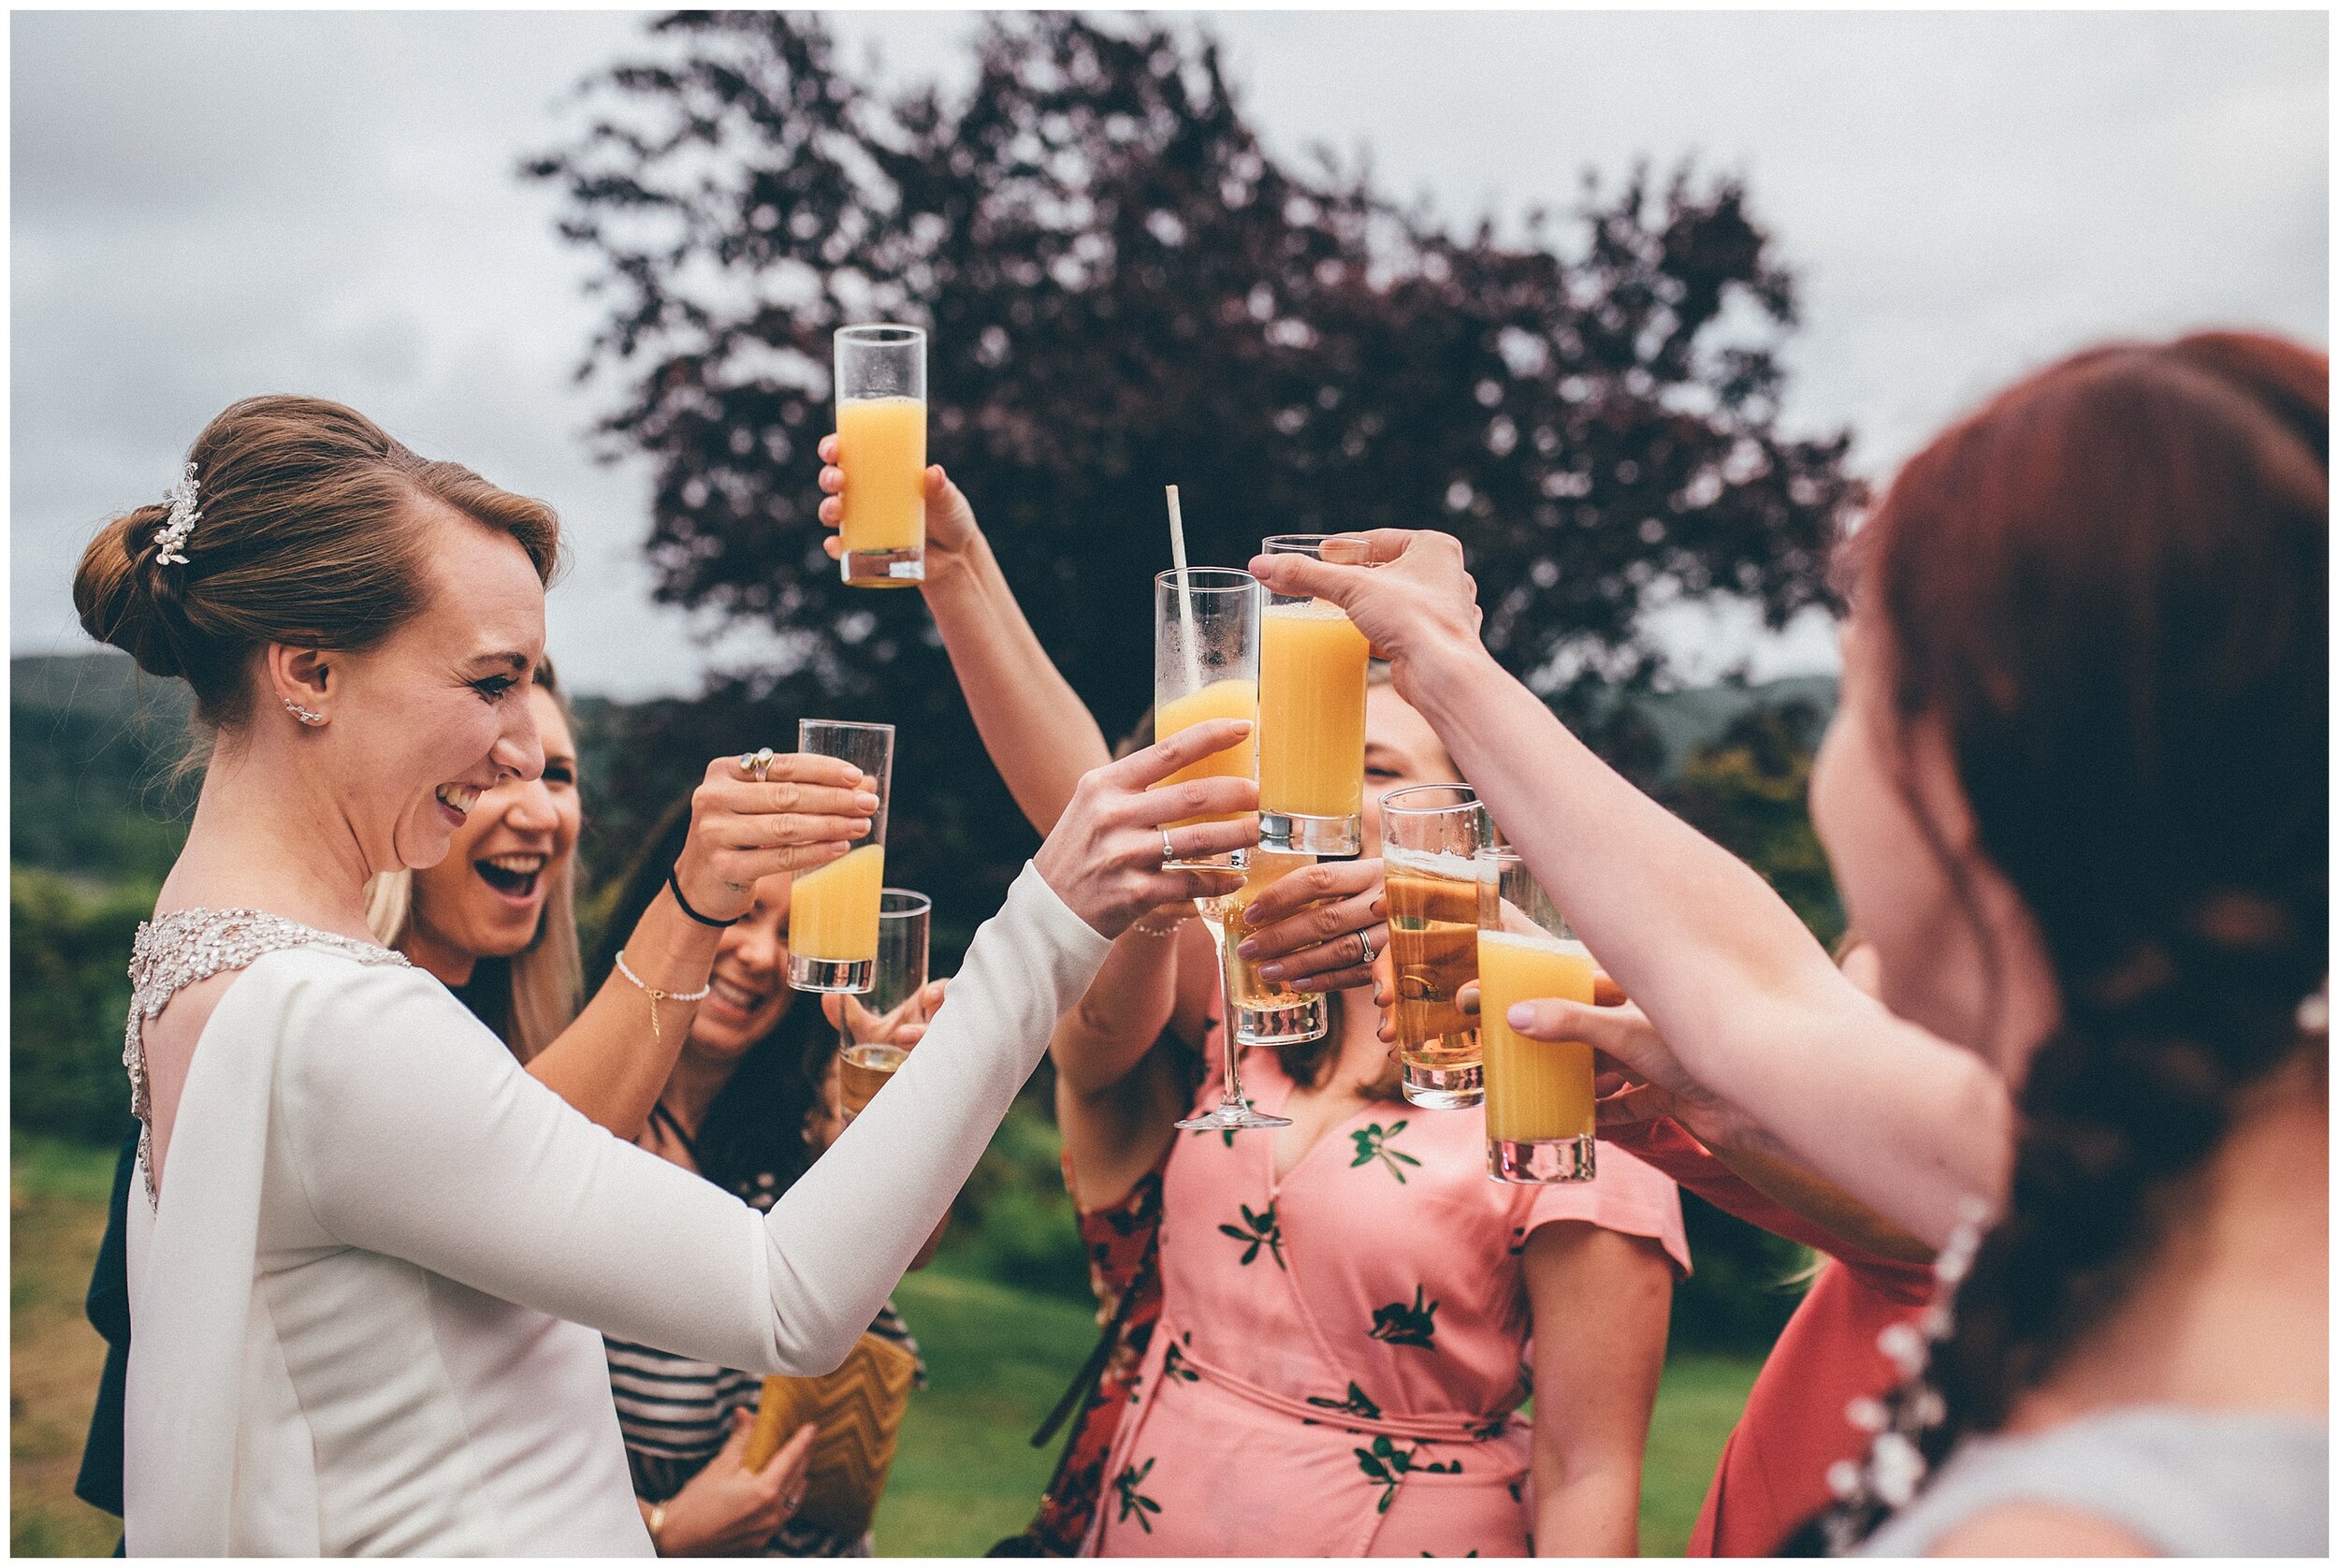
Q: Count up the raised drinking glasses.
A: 9